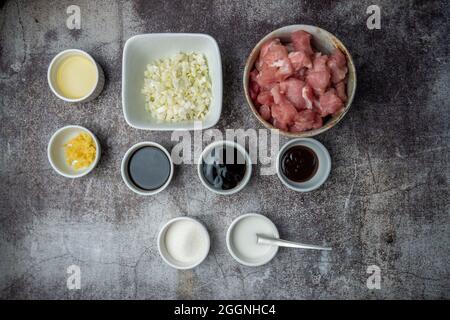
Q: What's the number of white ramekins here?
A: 7